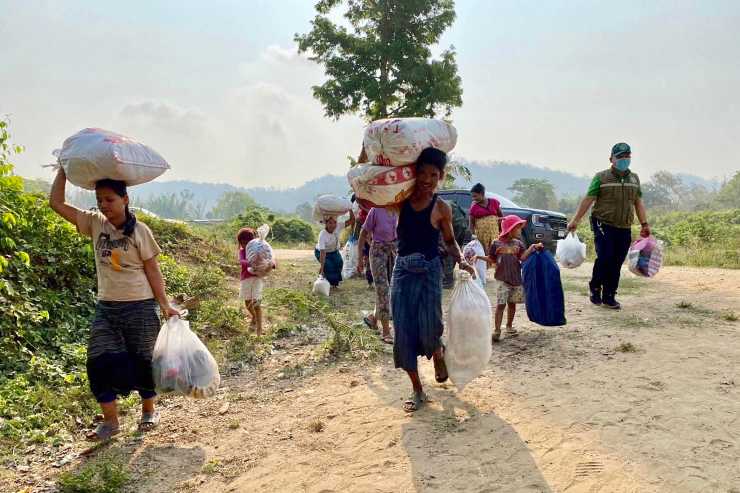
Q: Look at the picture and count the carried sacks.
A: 13